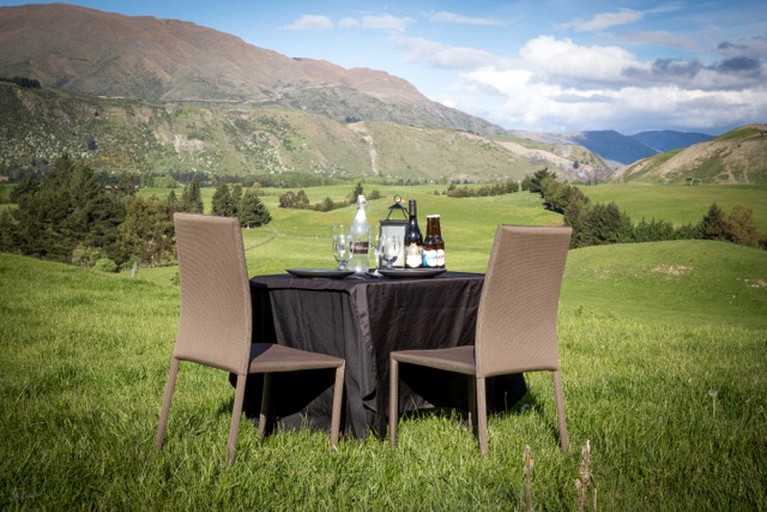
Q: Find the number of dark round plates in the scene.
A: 2